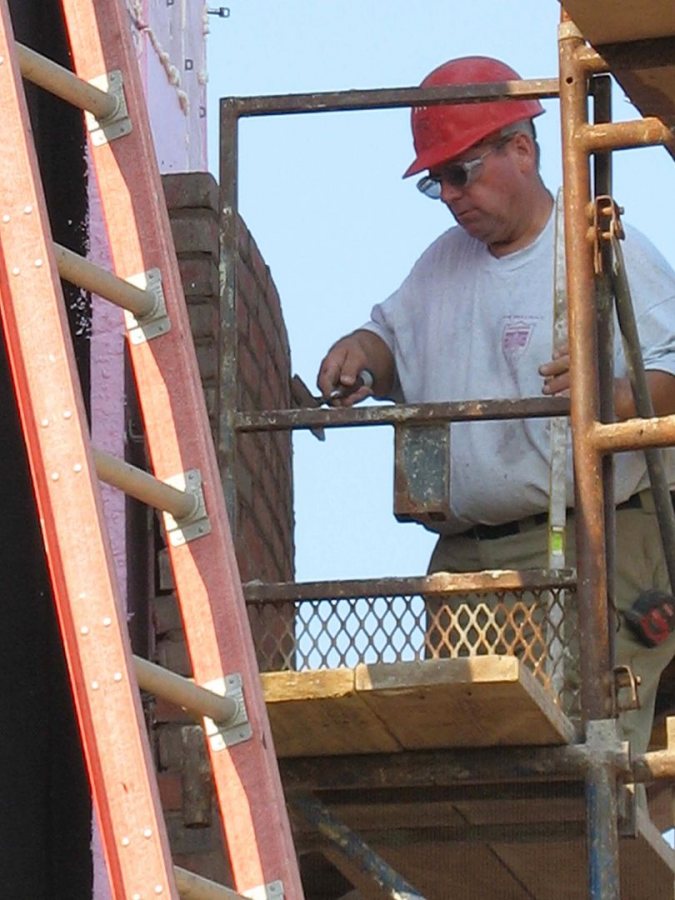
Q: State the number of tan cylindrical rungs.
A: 5